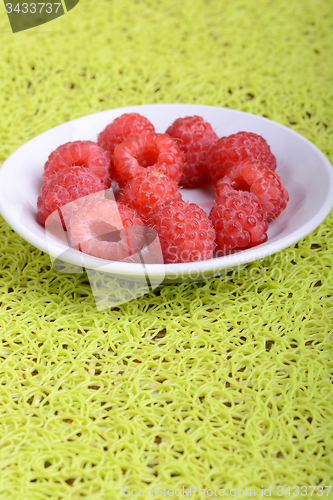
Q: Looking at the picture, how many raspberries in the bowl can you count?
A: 11